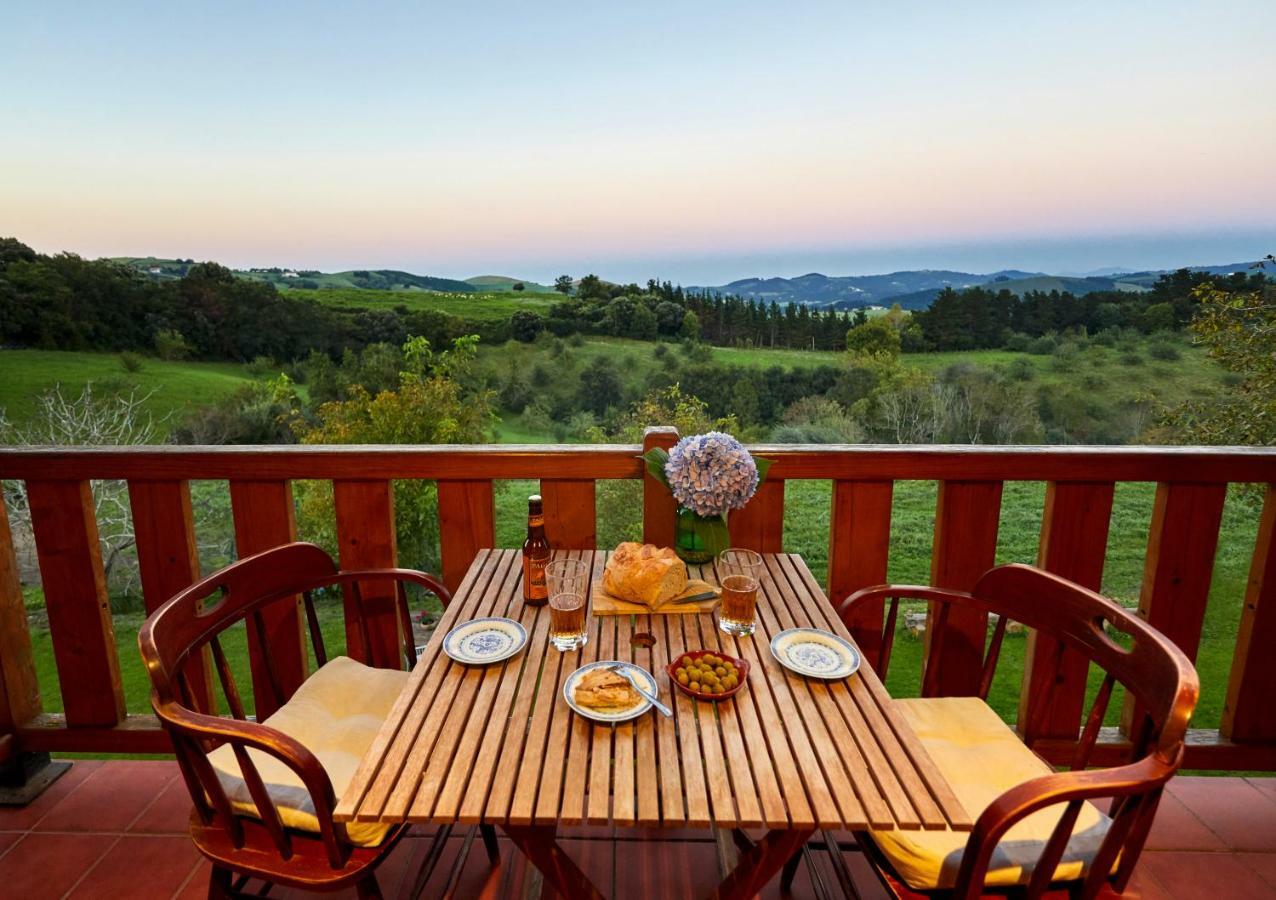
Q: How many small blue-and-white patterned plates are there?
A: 3